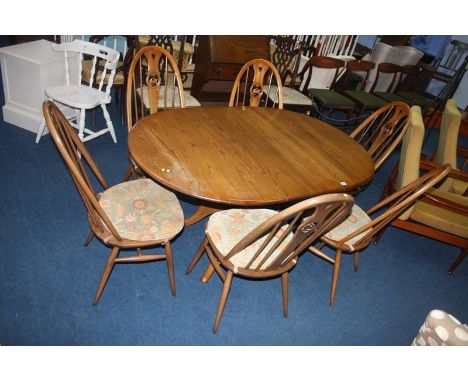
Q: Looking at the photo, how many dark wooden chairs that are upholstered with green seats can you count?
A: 4